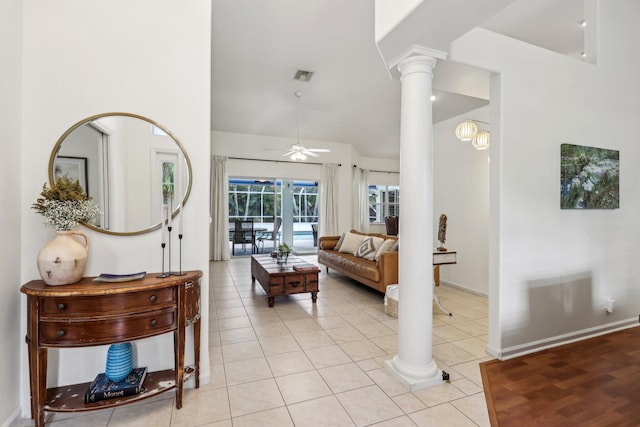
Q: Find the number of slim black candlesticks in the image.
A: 3